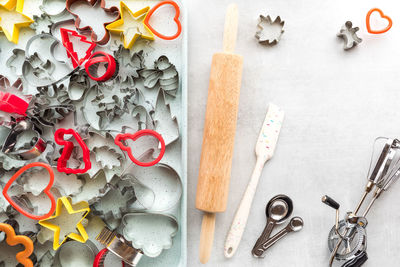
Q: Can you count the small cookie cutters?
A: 3